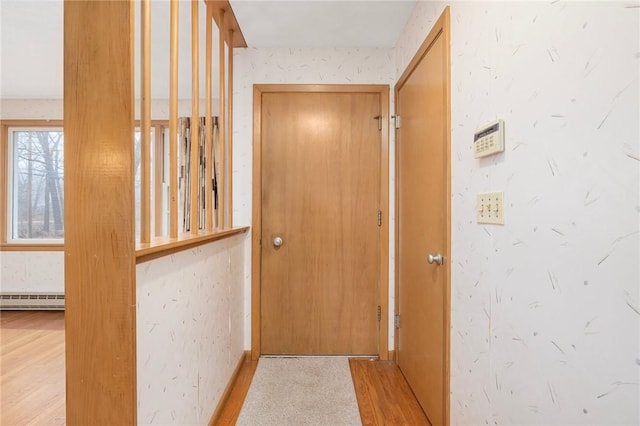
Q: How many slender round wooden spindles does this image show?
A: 6